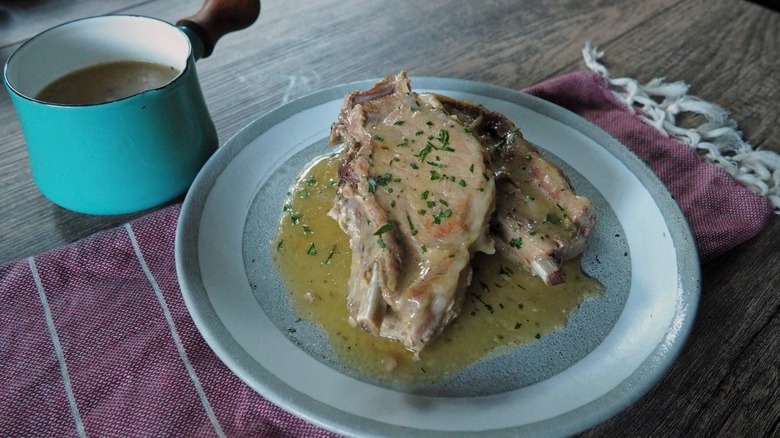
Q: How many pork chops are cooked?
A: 2